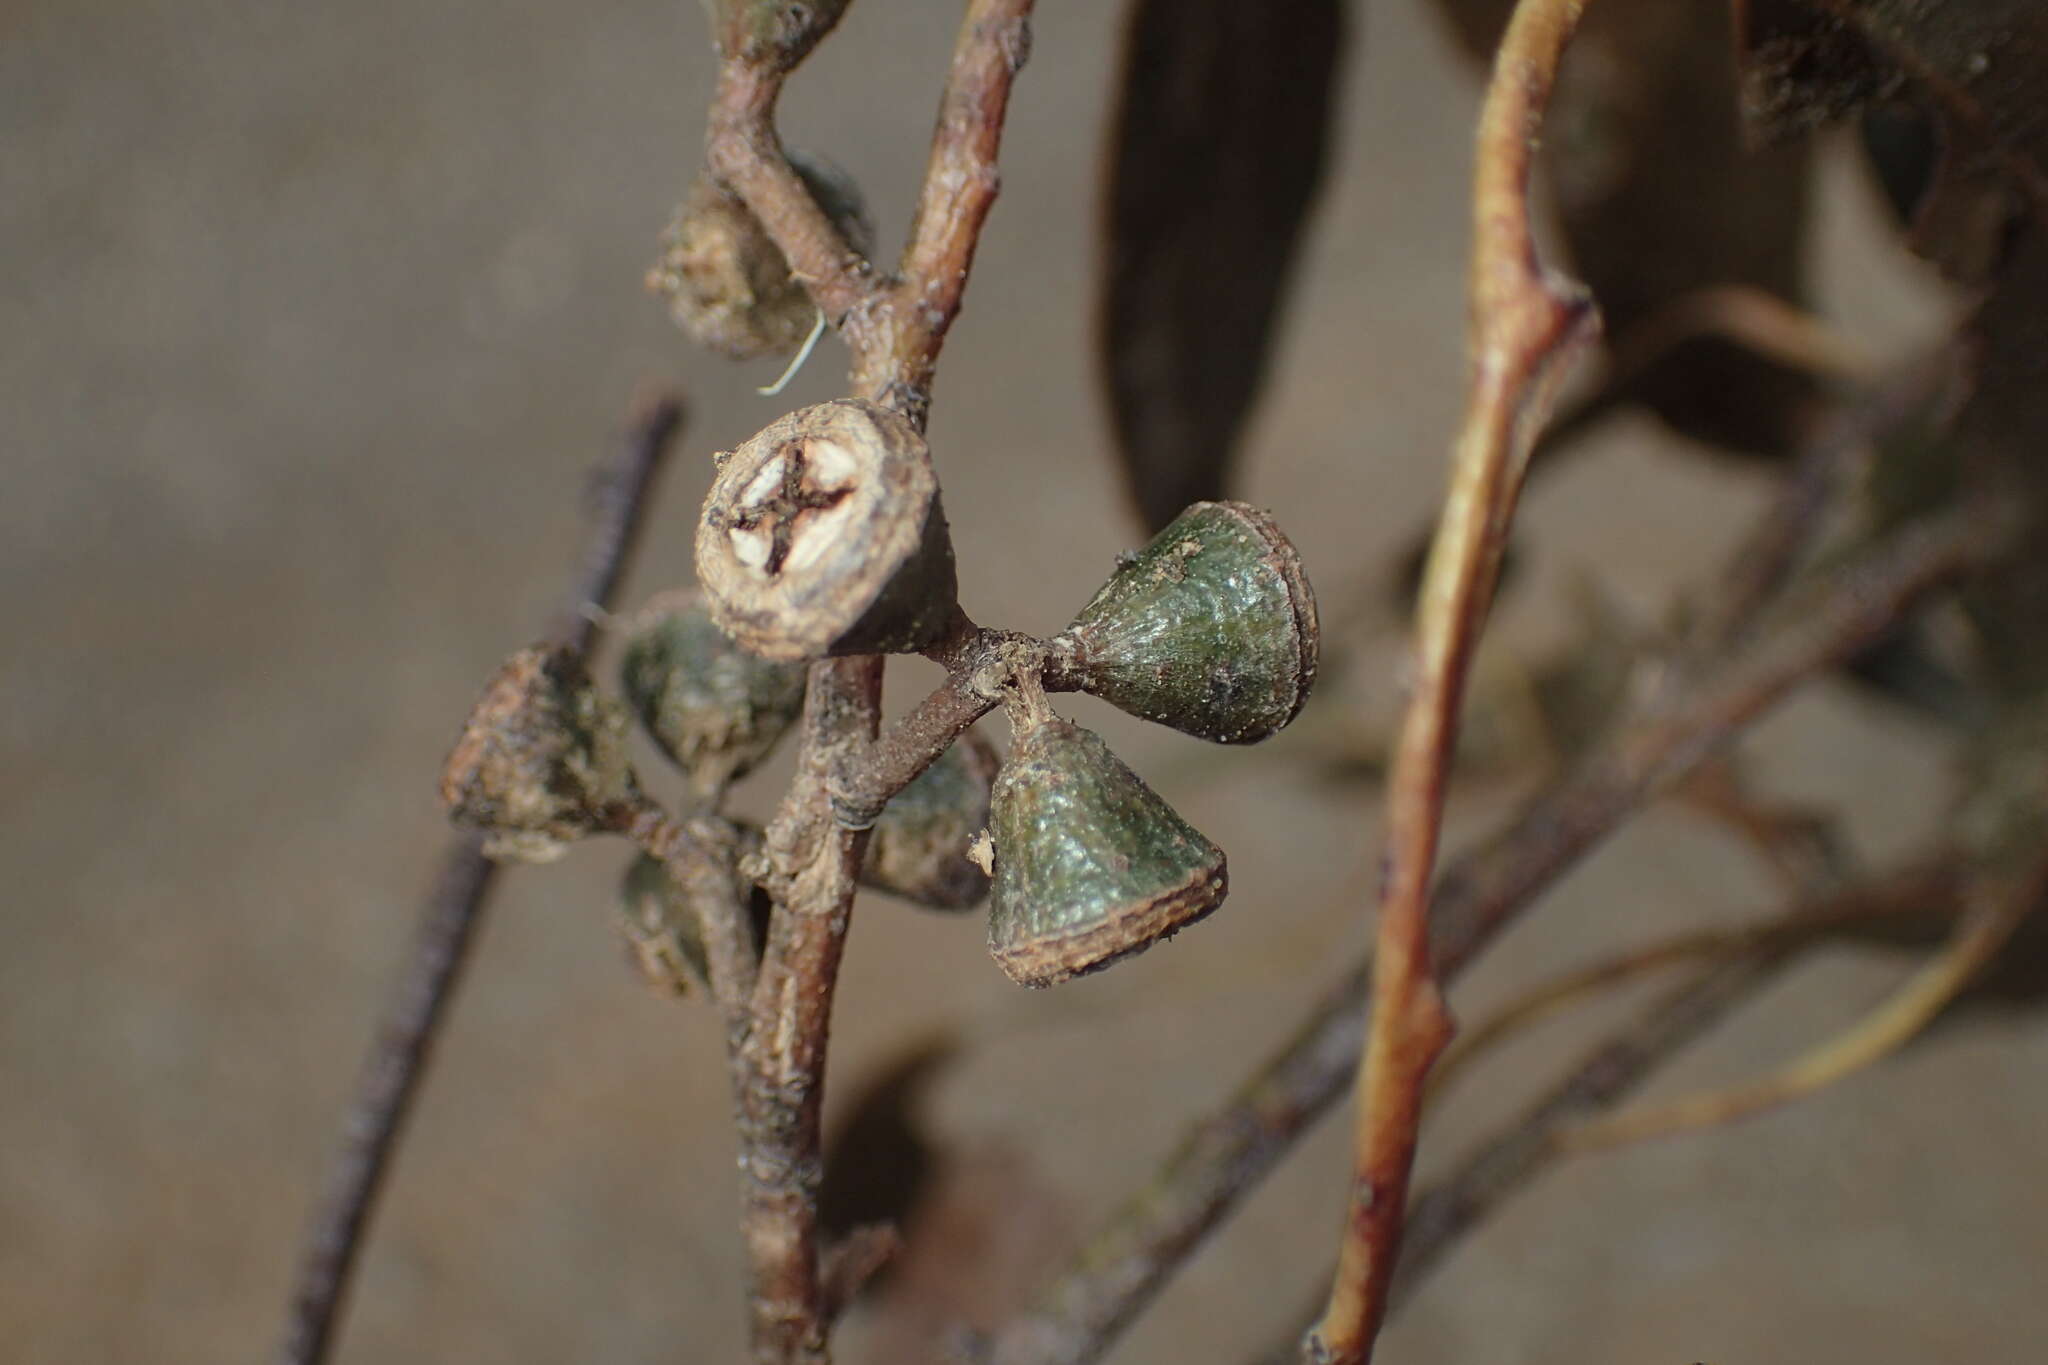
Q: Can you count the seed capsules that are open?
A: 1